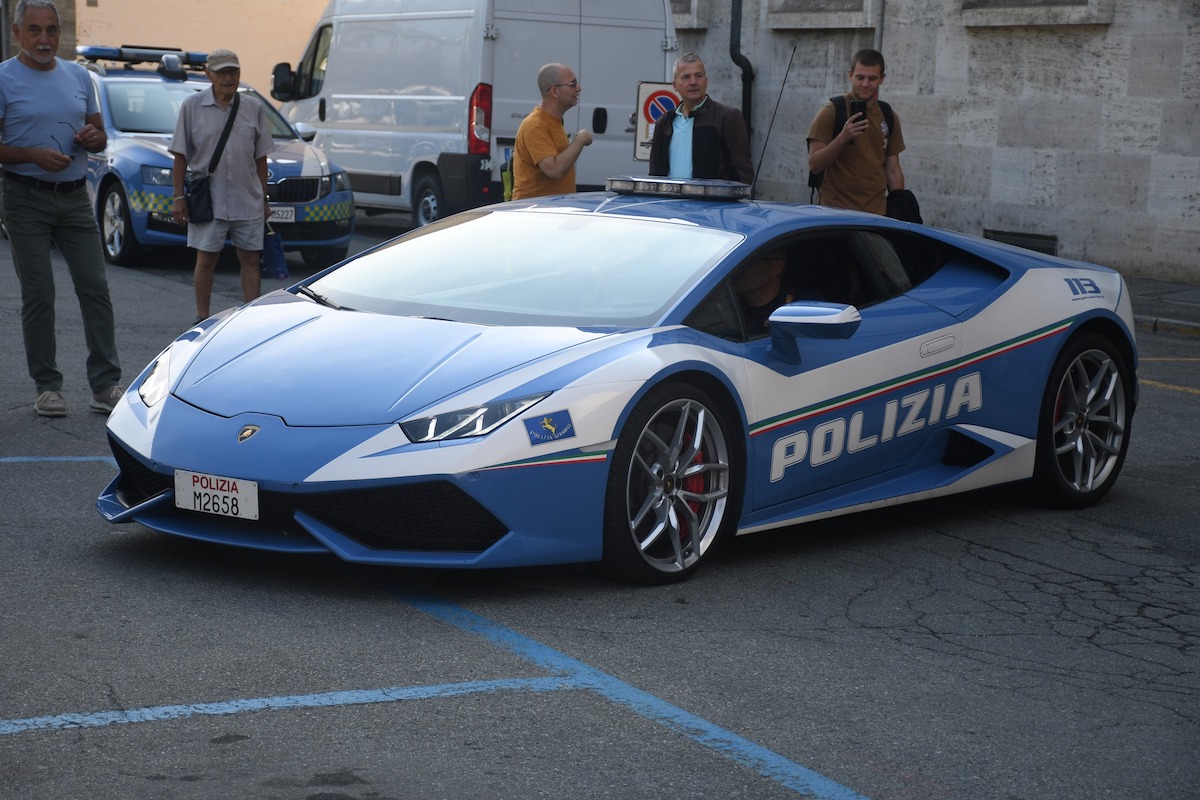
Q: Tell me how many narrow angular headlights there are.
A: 2